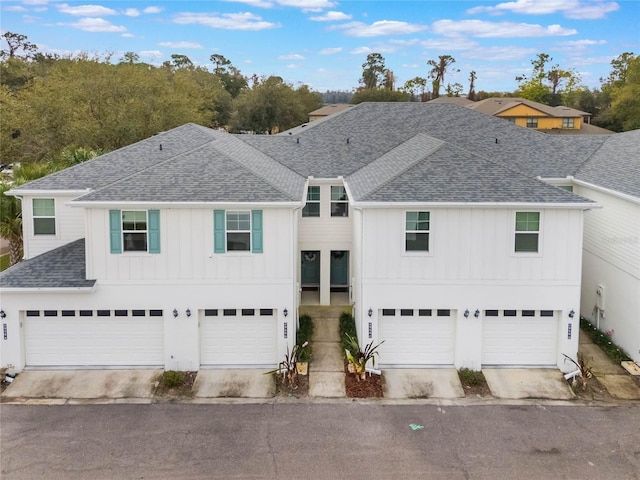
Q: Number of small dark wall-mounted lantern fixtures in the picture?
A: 8